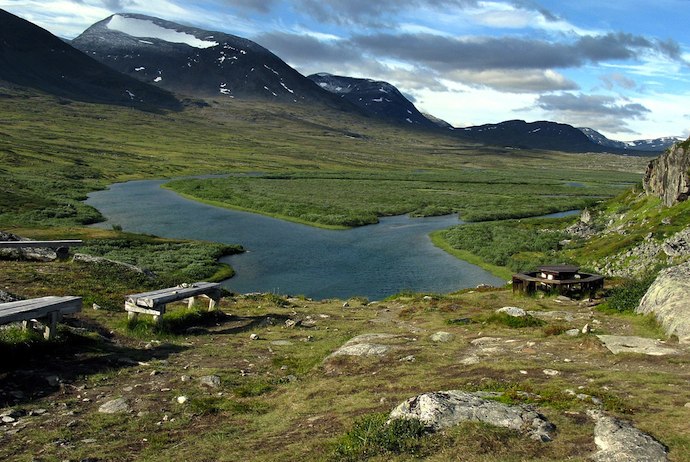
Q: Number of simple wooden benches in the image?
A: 3